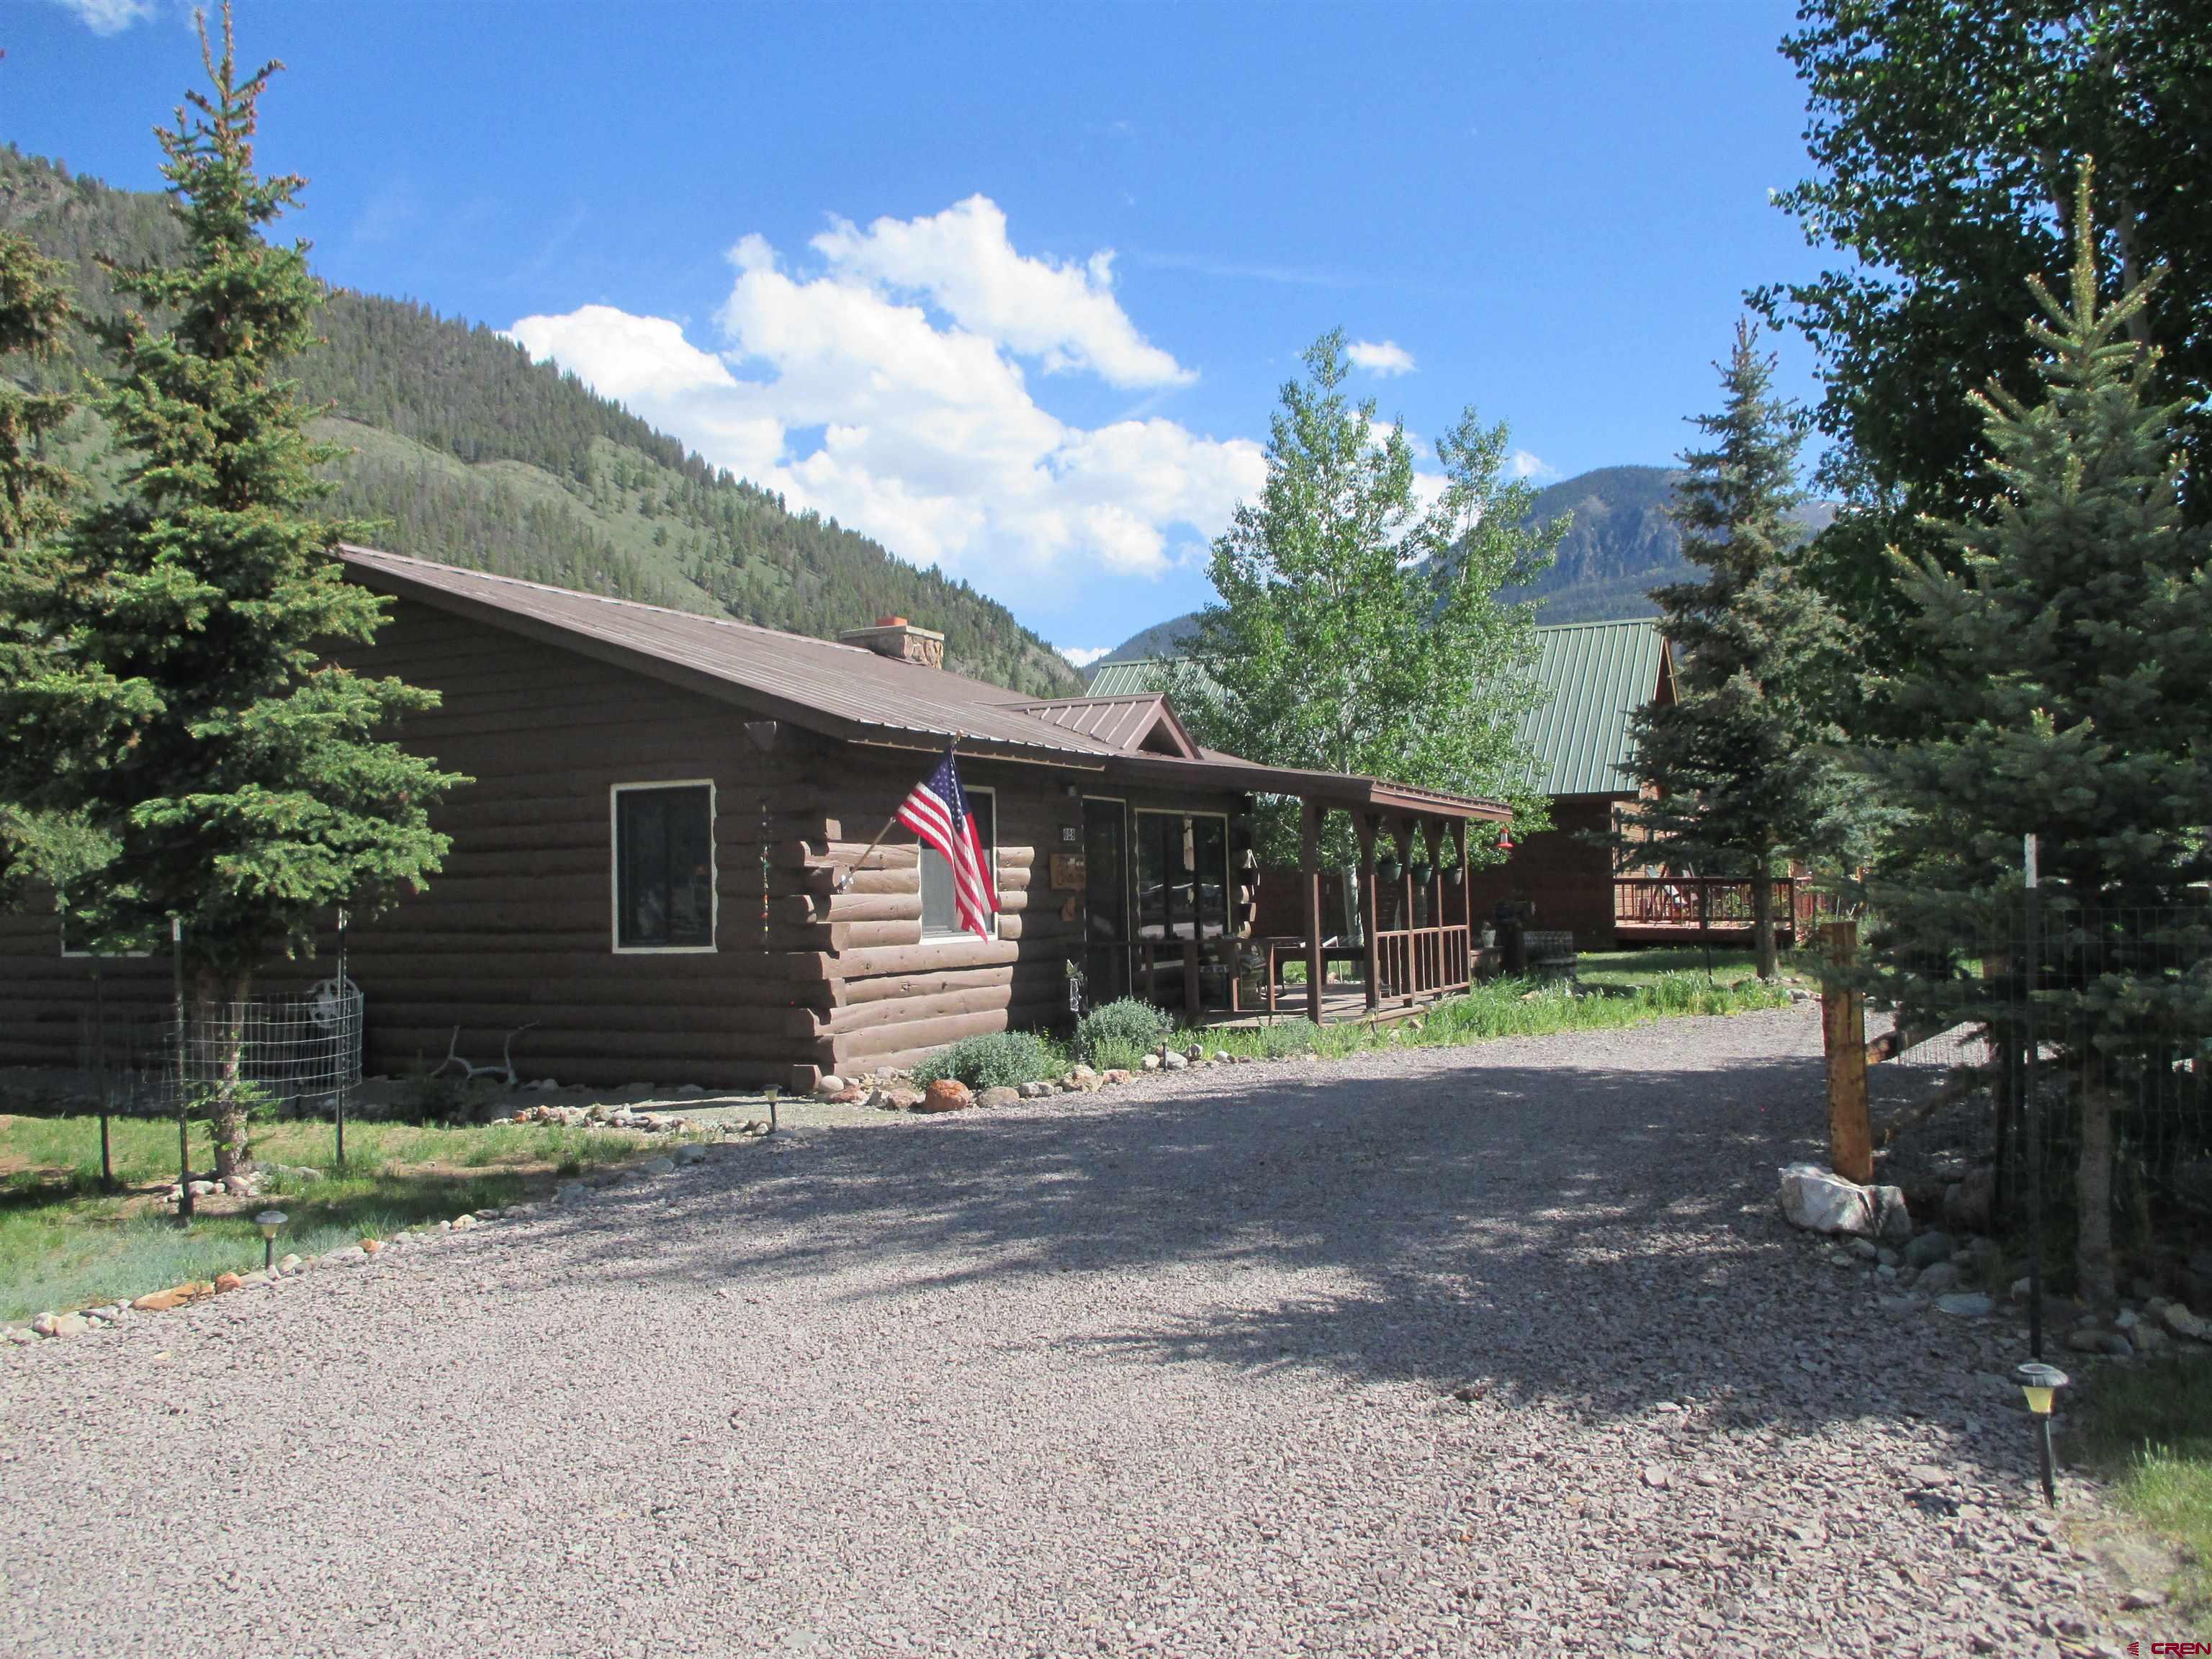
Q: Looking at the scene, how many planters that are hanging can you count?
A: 3